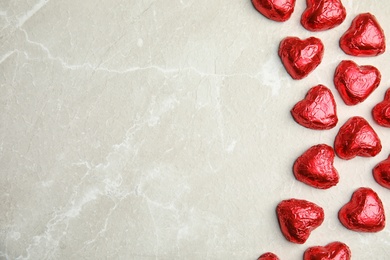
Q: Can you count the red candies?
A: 14